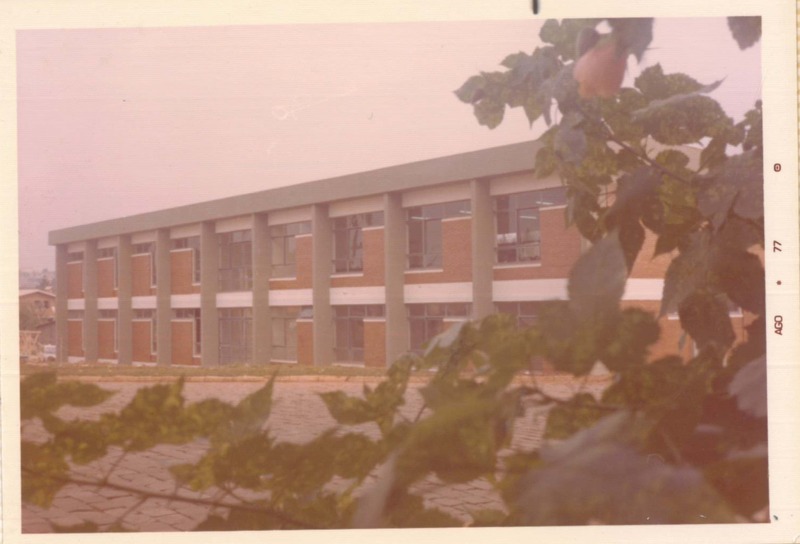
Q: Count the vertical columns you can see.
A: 9